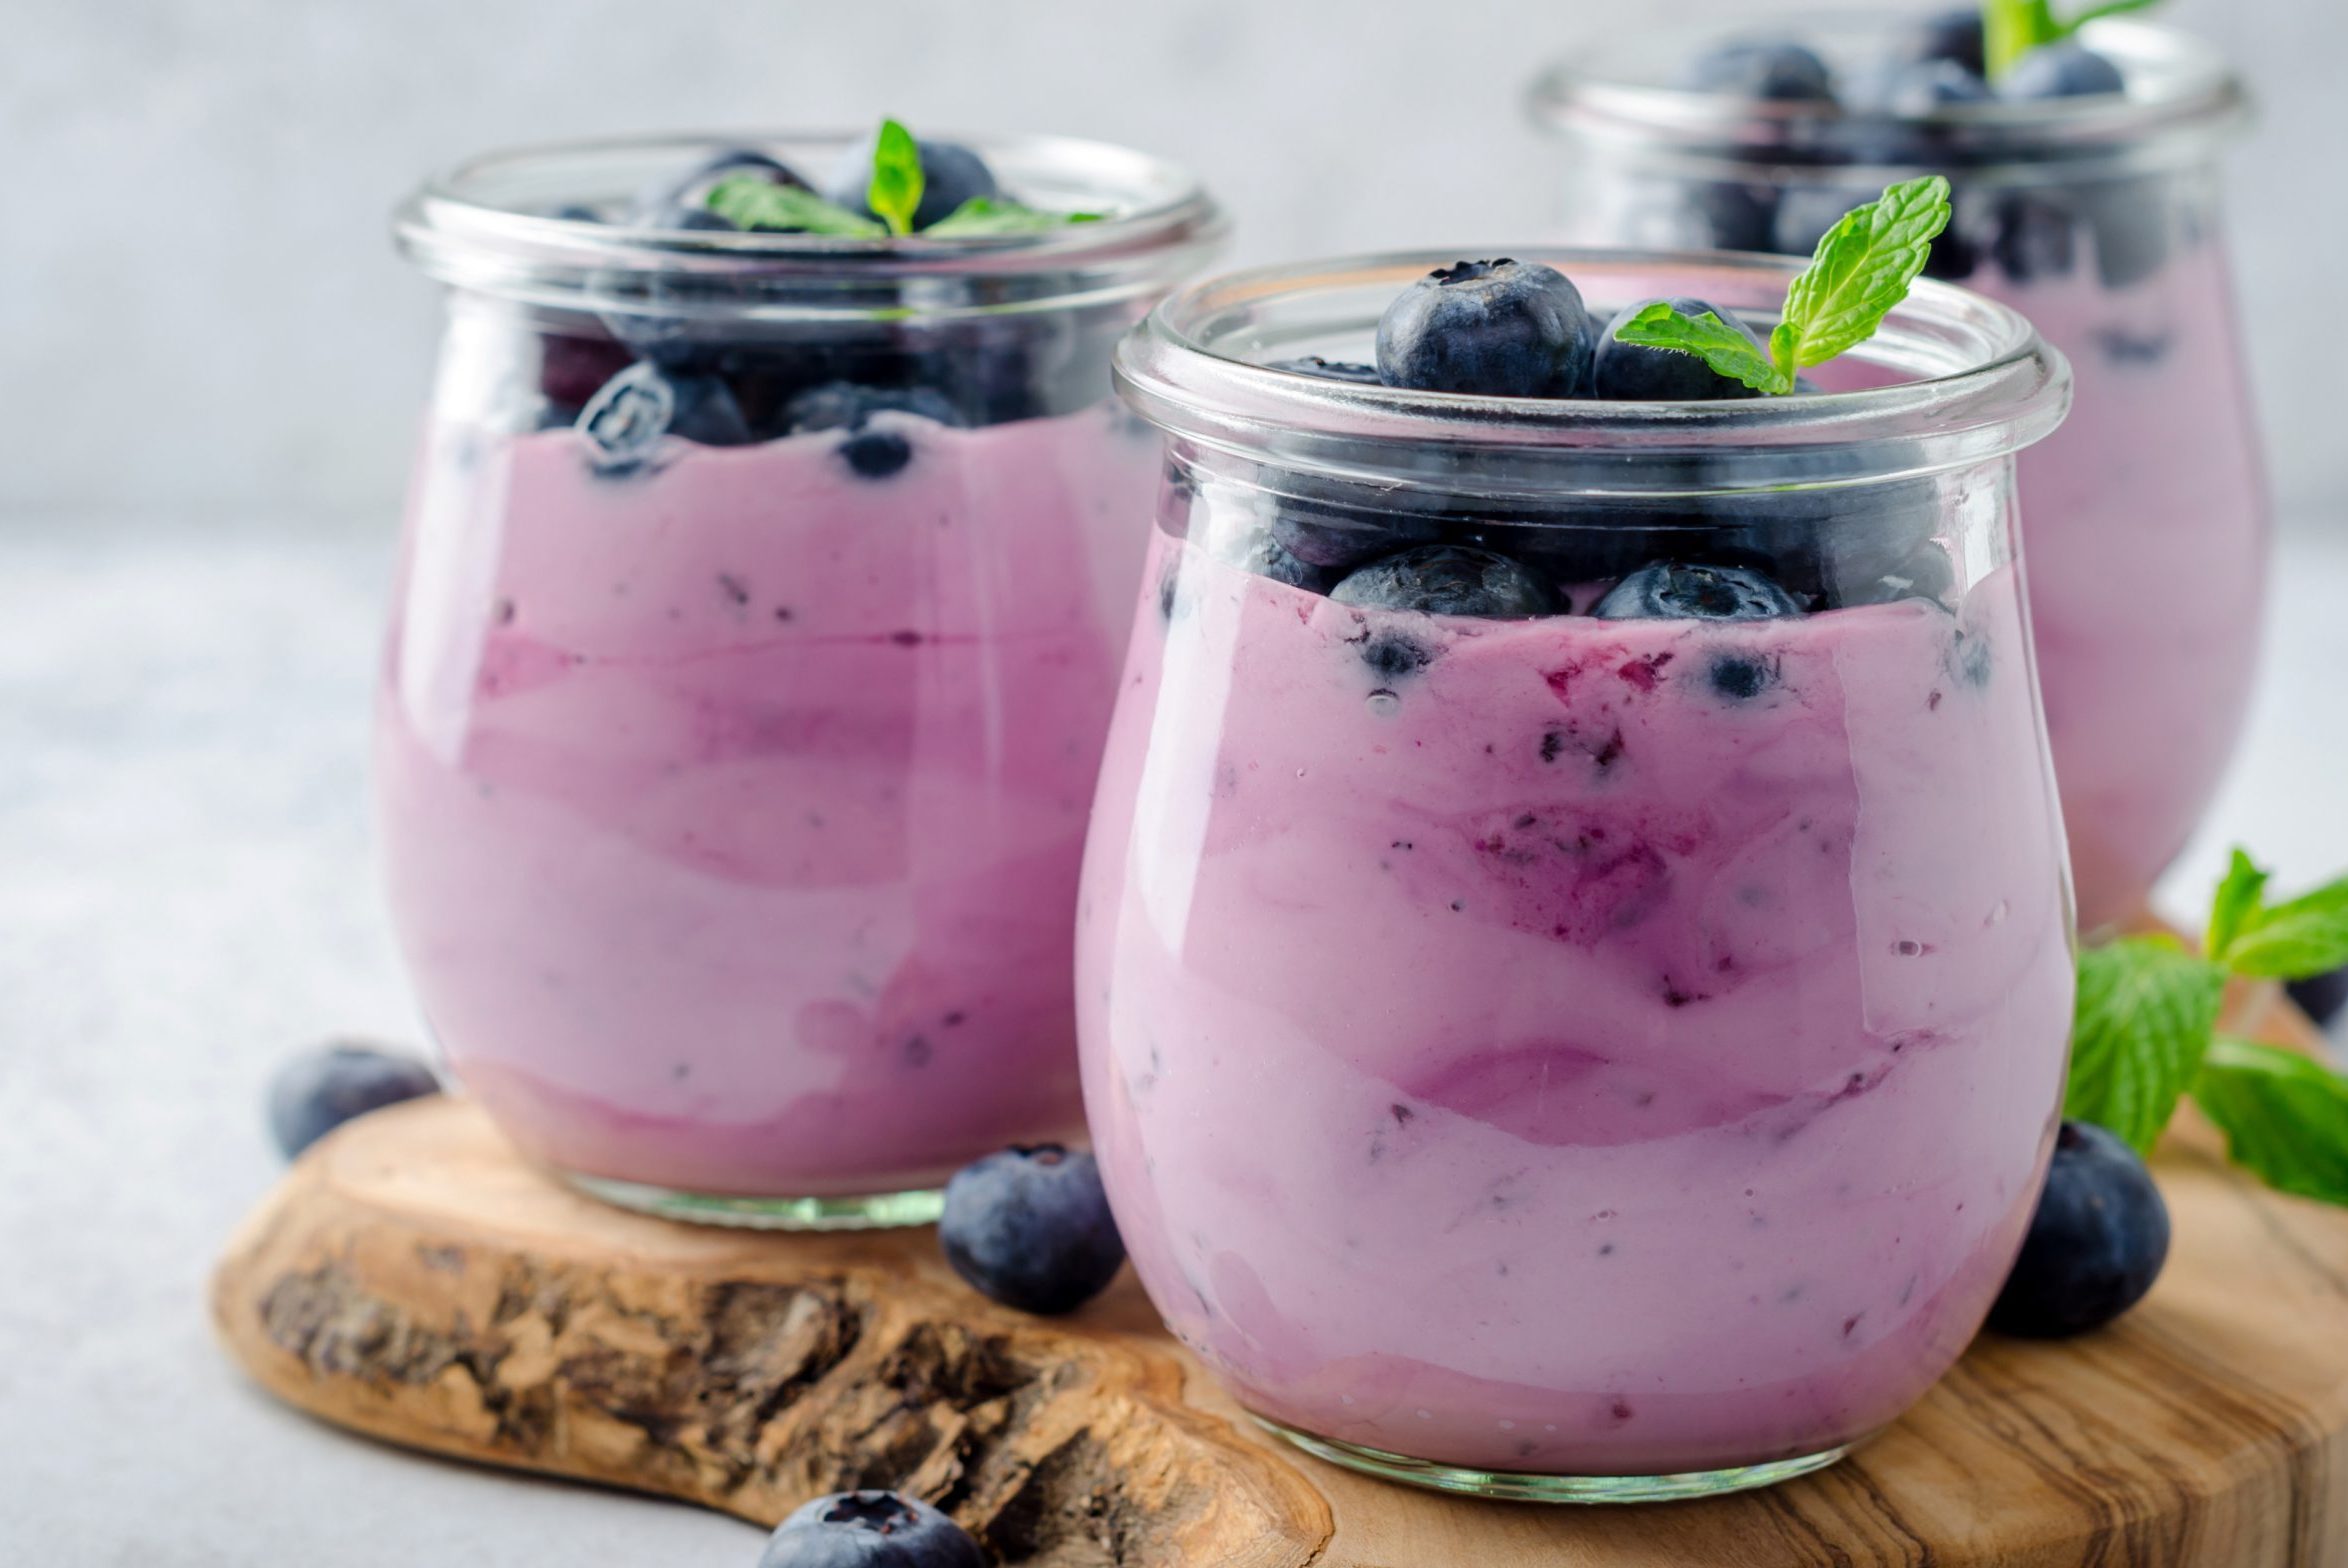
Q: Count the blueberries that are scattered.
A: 5